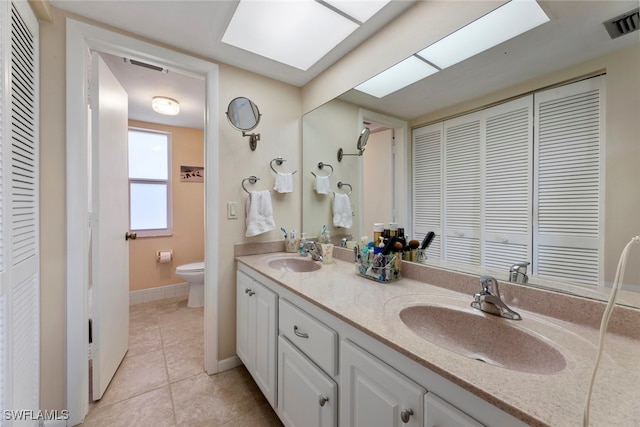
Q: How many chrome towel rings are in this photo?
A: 2